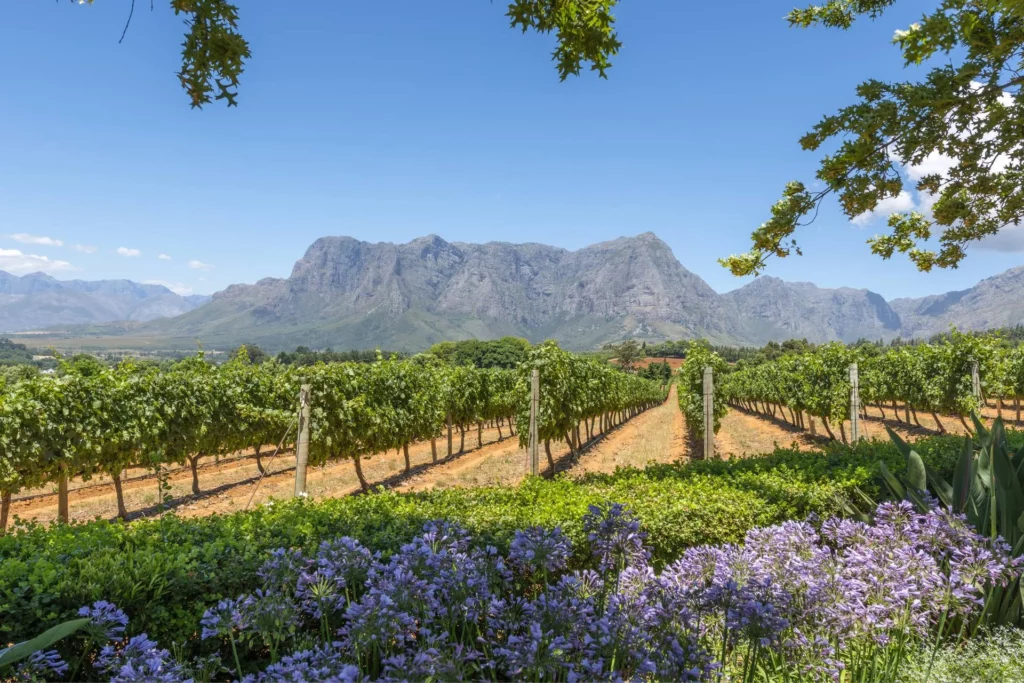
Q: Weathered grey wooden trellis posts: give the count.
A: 5